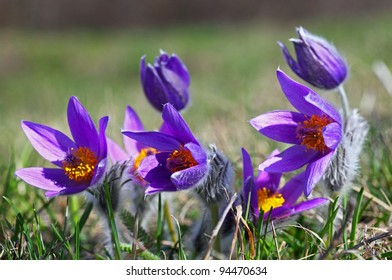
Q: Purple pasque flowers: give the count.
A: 7